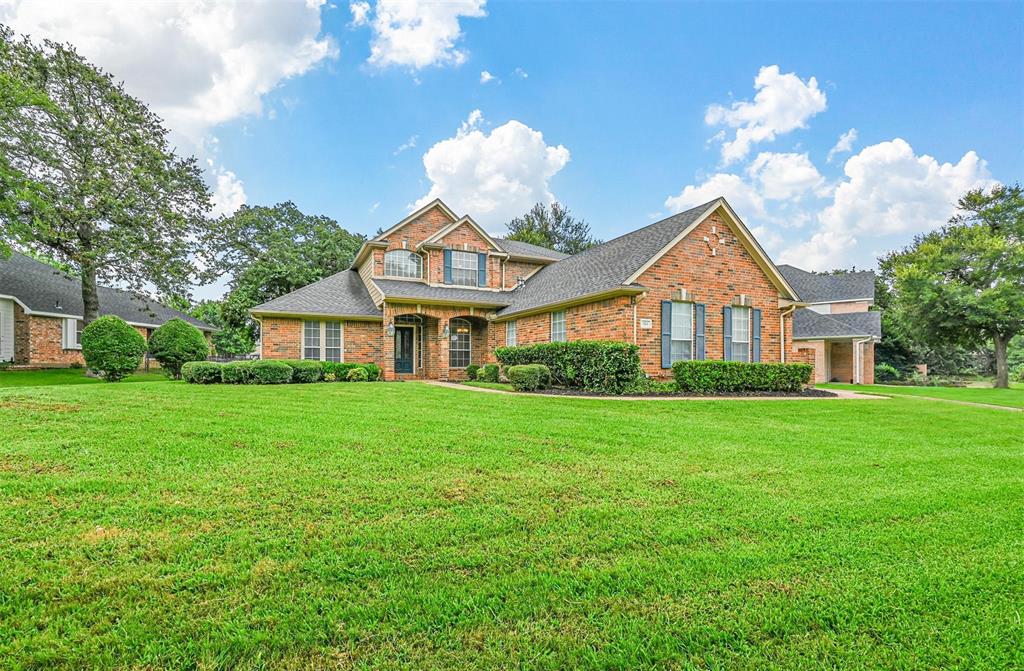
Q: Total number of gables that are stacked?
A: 2